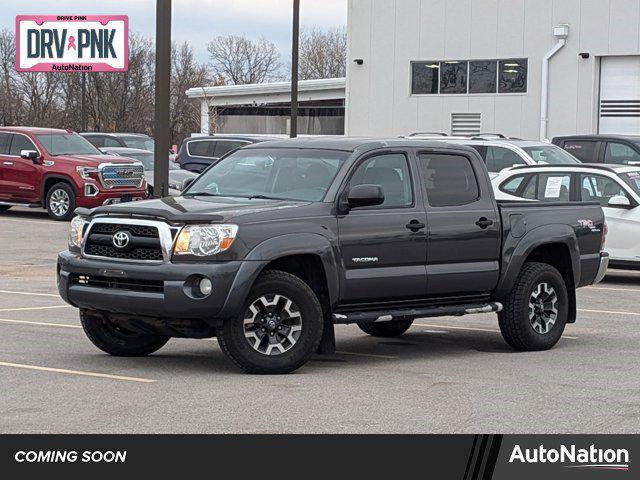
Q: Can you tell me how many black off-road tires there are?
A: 4